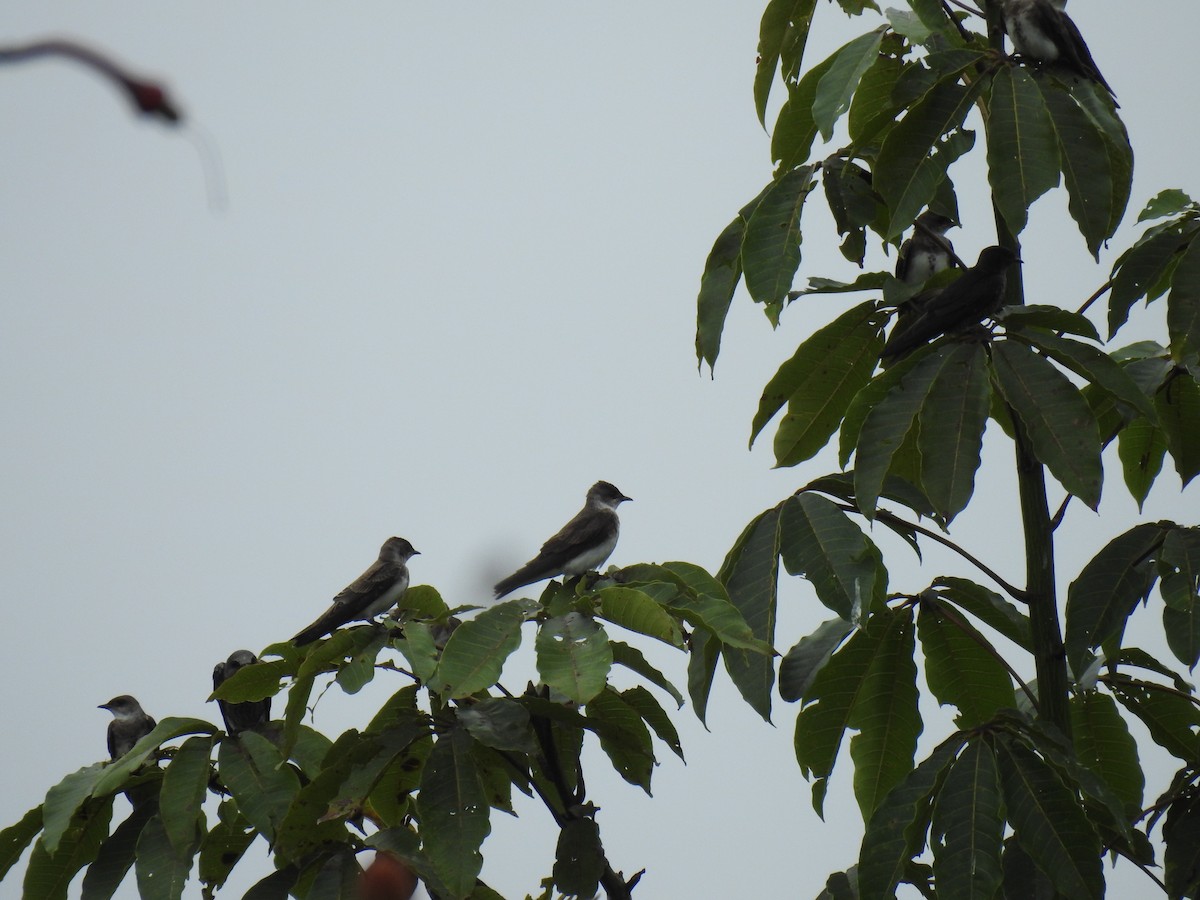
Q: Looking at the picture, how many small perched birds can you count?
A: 7